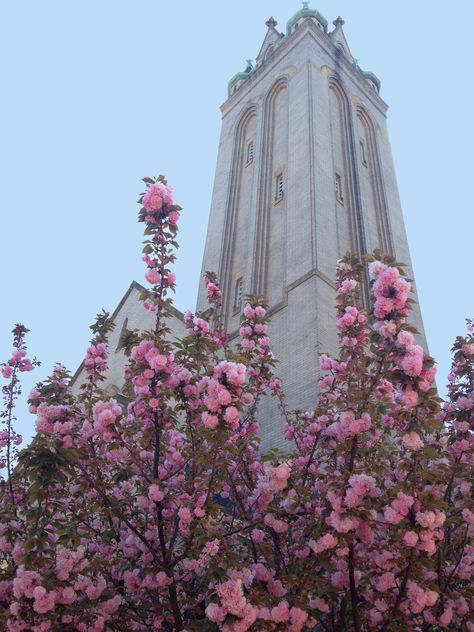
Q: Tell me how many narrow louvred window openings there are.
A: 5